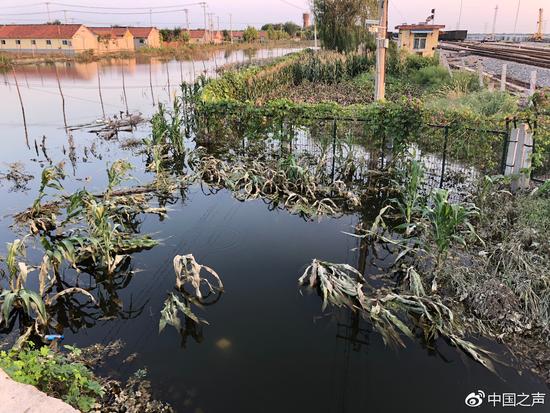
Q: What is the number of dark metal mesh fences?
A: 1